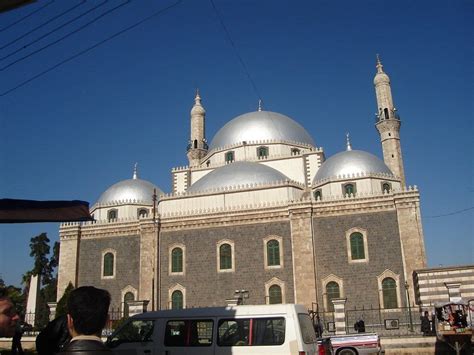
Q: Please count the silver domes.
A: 4